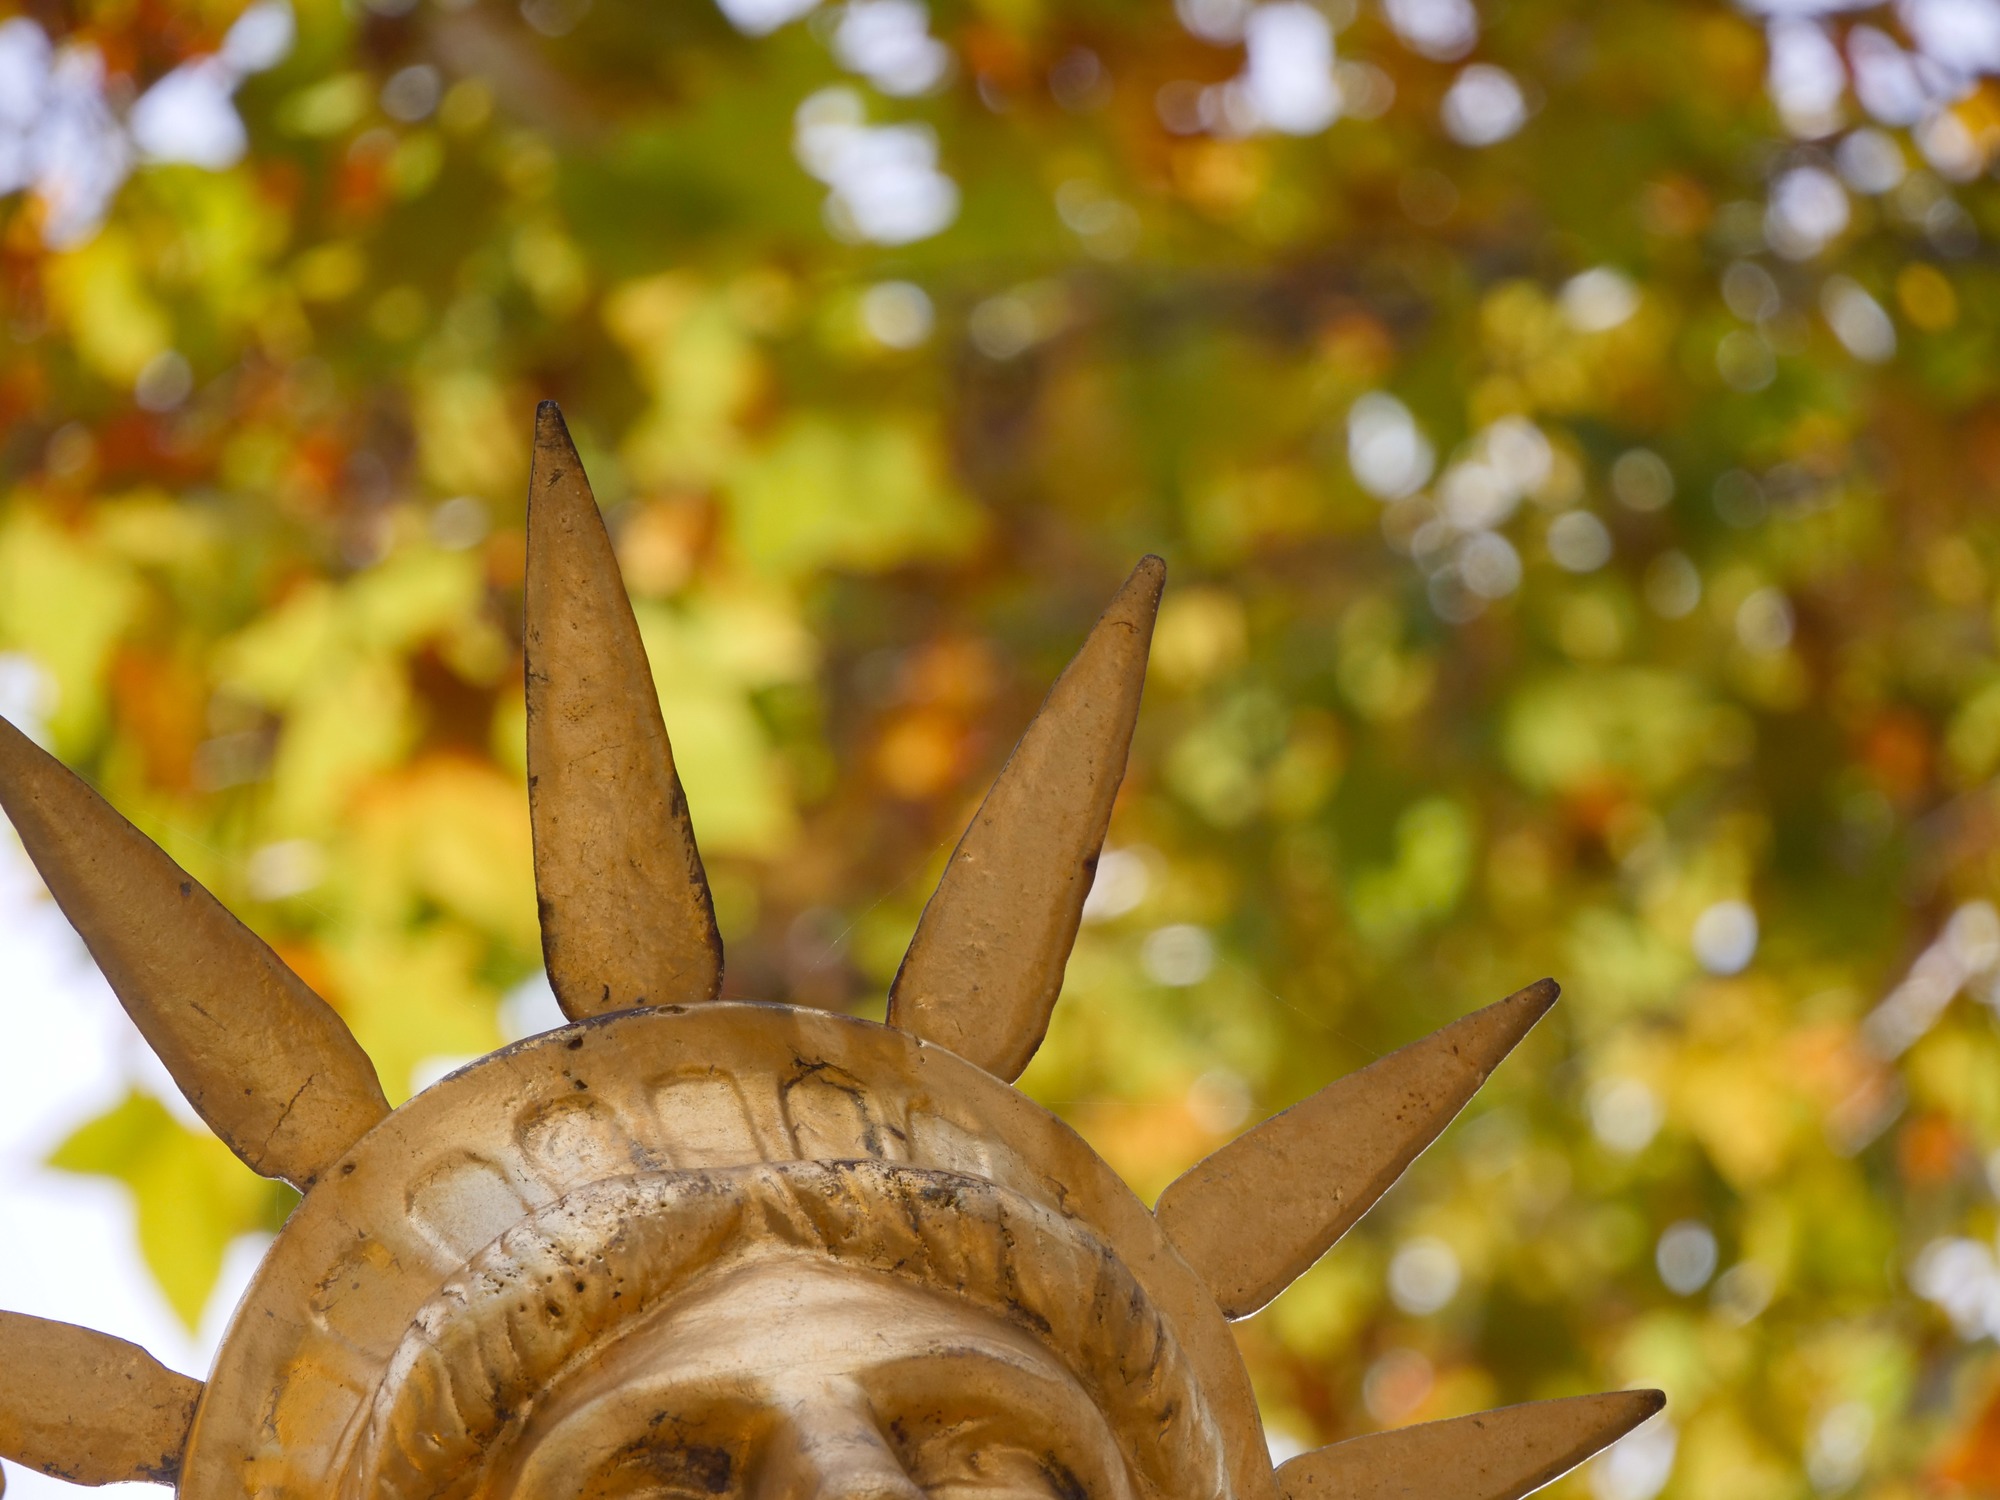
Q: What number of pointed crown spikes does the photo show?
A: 6